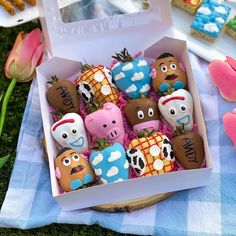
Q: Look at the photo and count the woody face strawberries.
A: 0